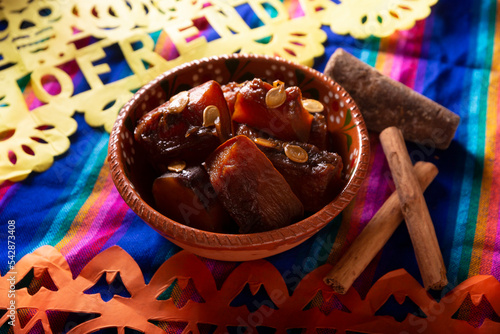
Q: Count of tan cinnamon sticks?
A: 2